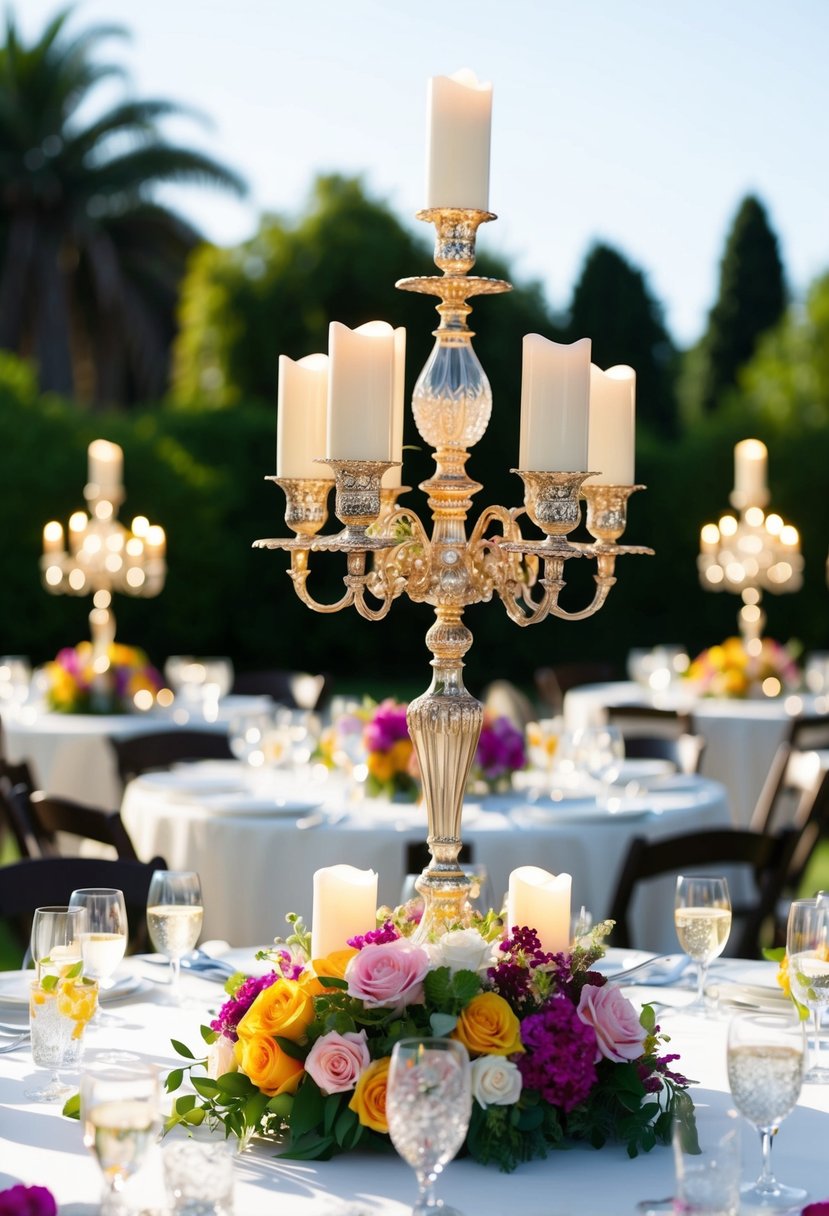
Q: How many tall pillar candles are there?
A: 6